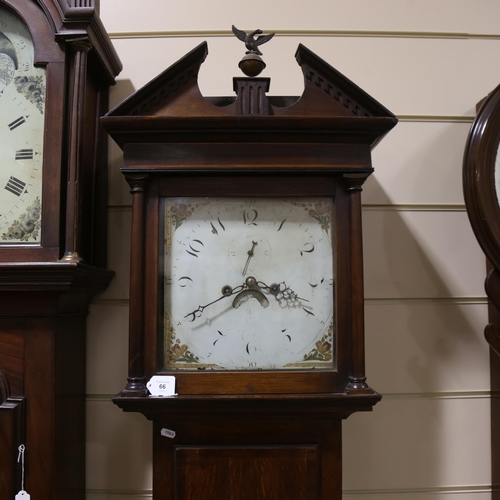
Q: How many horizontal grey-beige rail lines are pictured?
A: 6